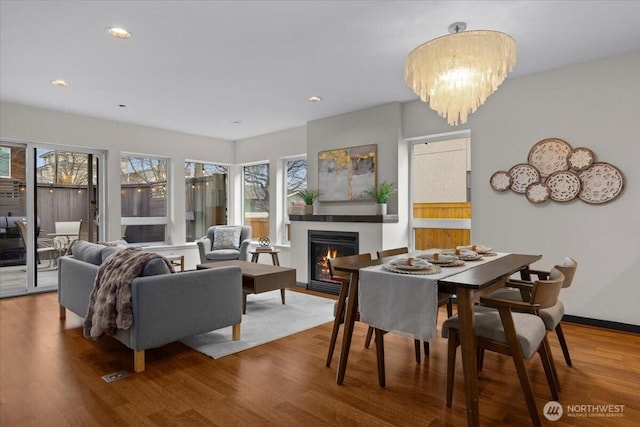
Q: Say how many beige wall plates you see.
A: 7